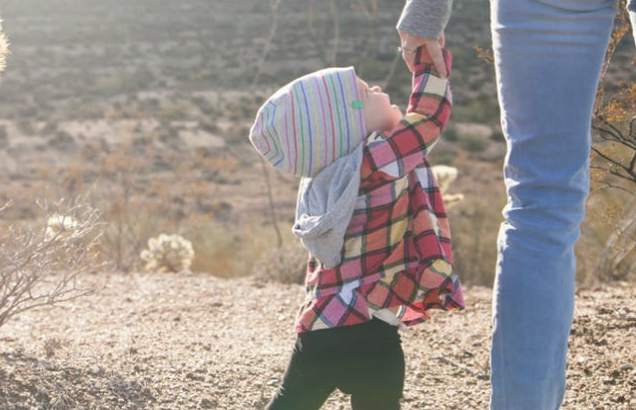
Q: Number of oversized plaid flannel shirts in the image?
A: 1